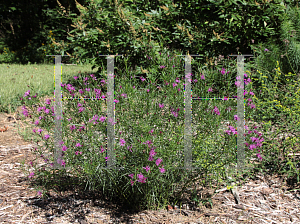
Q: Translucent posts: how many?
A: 4